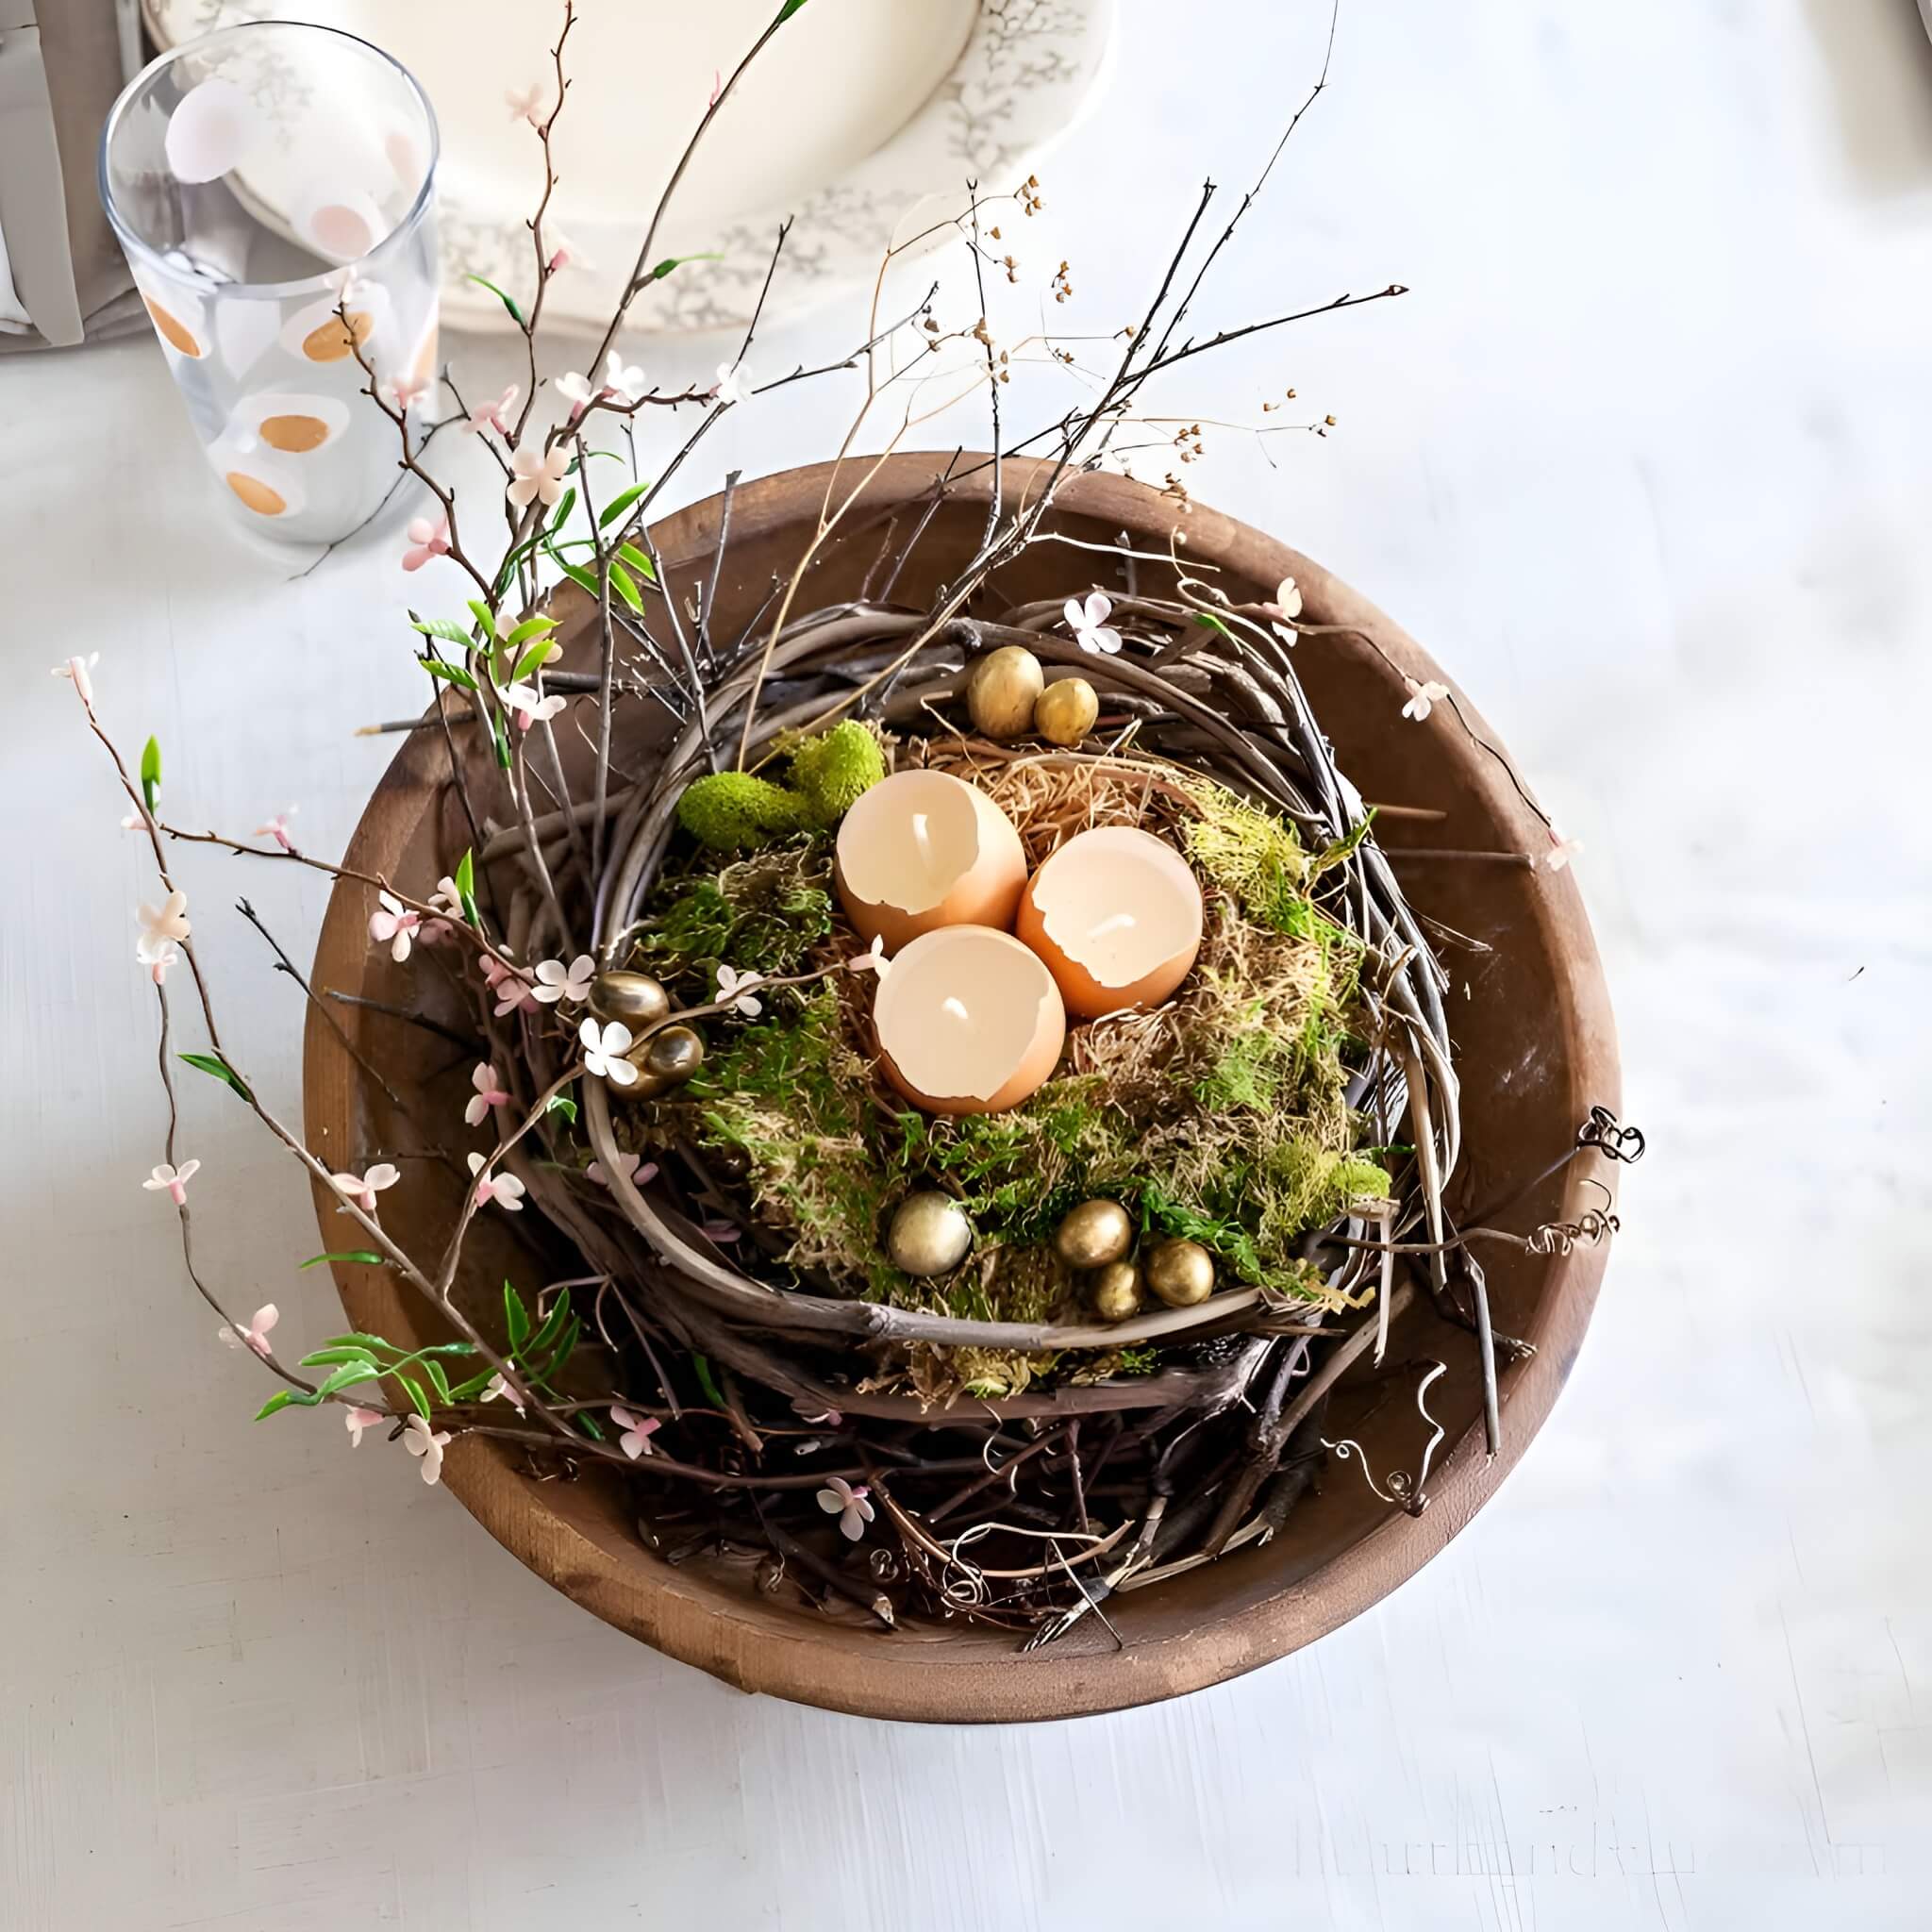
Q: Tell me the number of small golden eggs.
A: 9